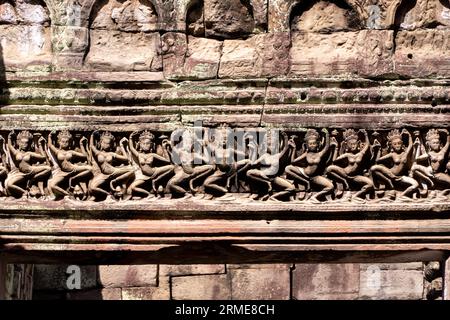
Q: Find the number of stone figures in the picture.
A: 11